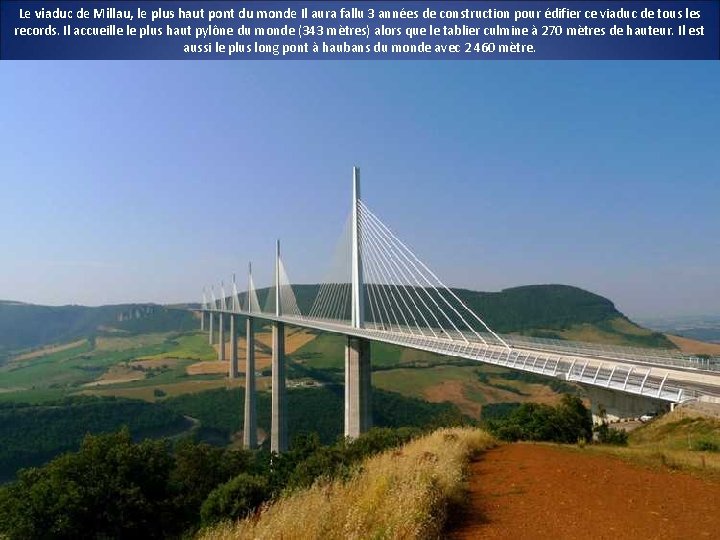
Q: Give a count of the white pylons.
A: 7